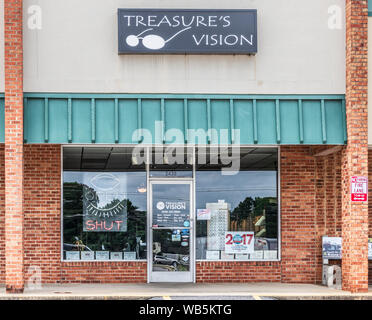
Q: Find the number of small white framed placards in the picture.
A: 10